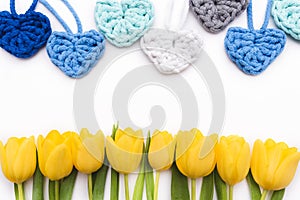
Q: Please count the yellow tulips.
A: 8